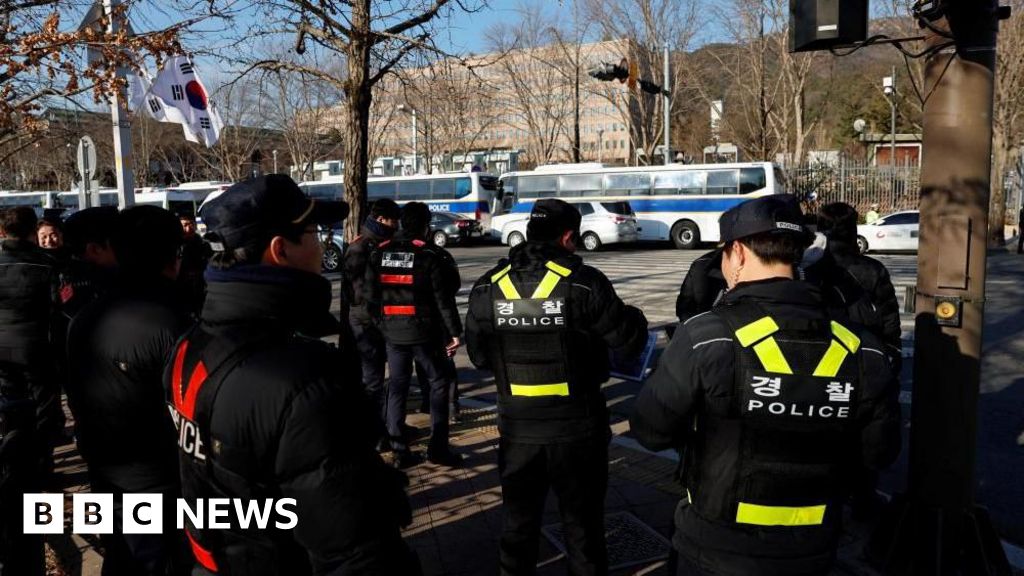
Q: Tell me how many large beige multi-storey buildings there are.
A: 1